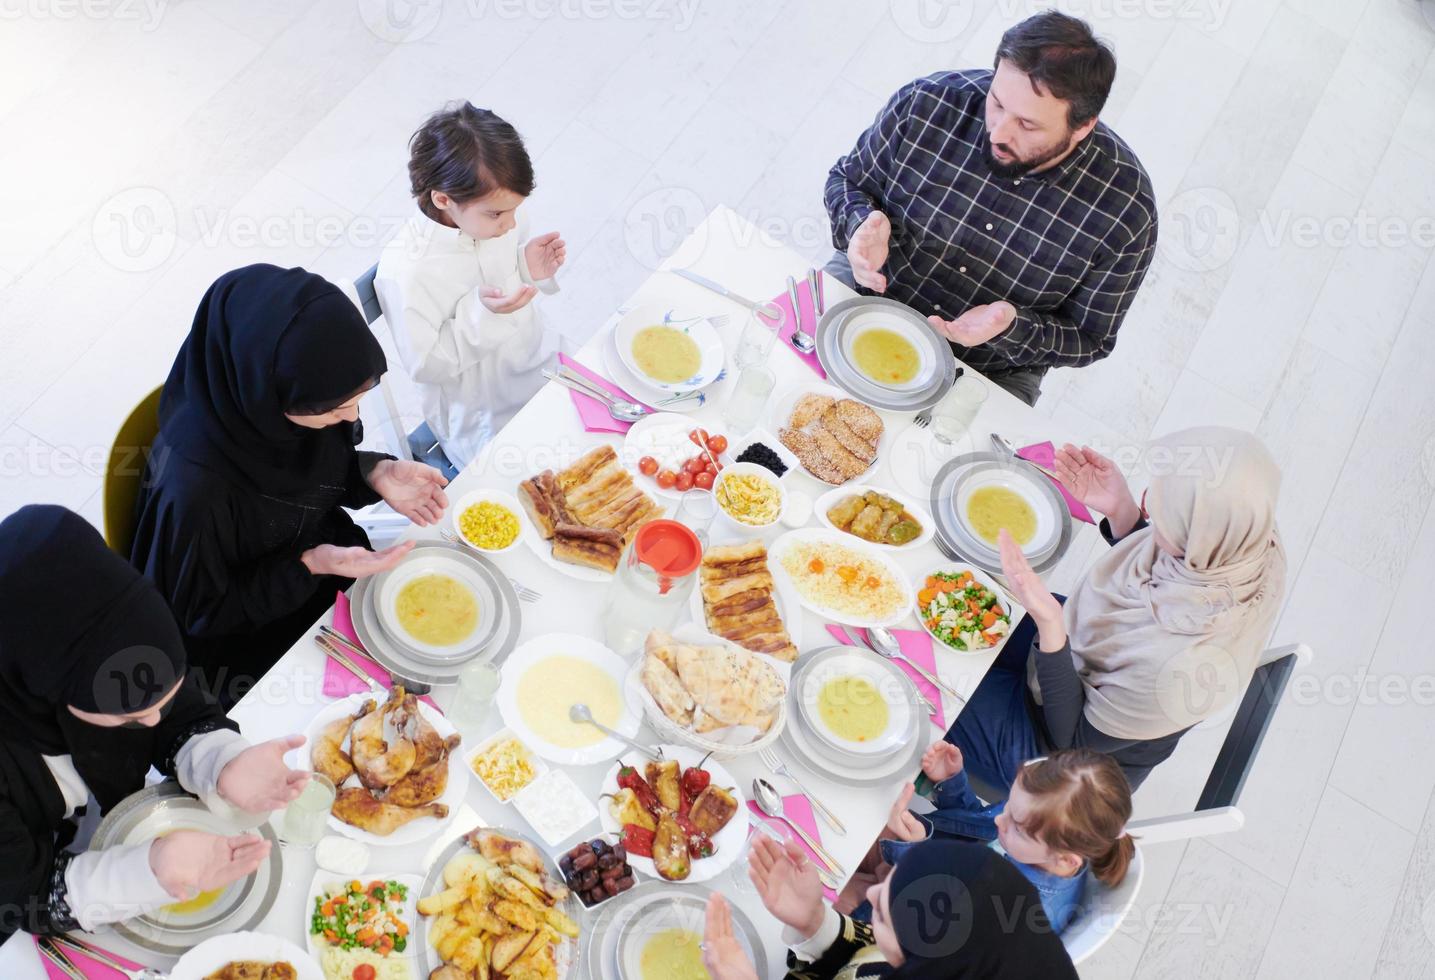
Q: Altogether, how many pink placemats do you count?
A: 7